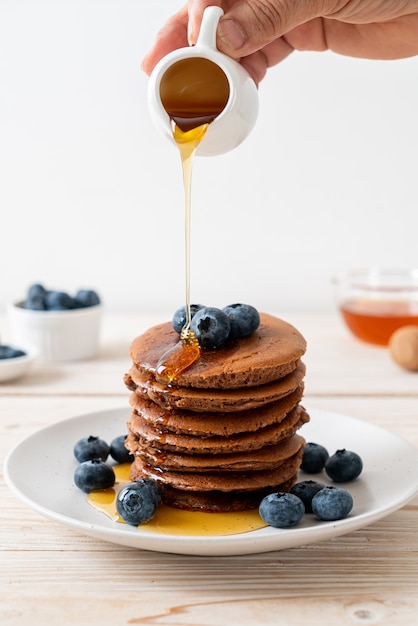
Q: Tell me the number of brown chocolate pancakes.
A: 7